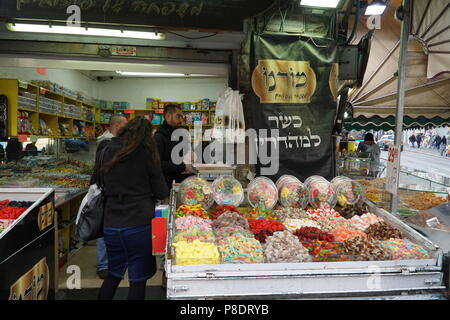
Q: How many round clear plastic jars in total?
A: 6